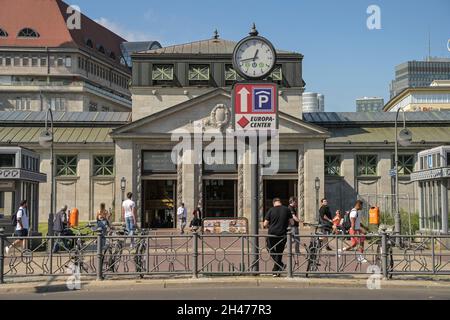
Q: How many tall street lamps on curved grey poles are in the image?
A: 2